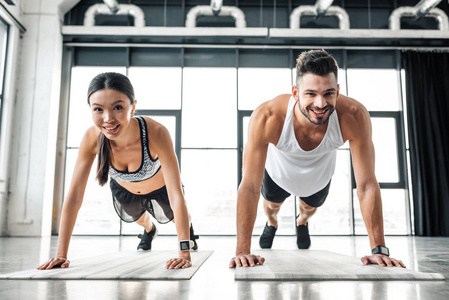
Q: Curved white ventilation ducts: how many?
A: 4